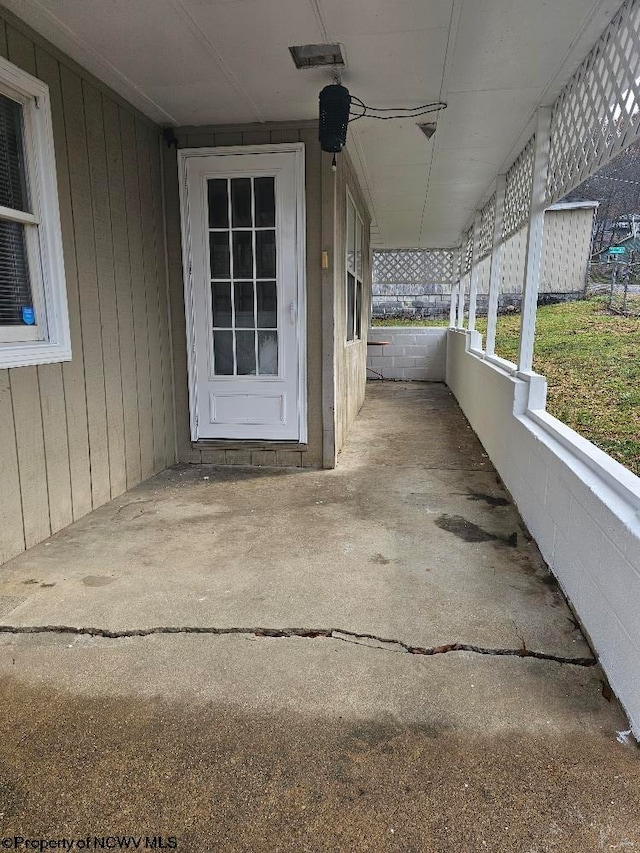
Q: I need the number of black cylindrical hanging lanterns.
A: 1